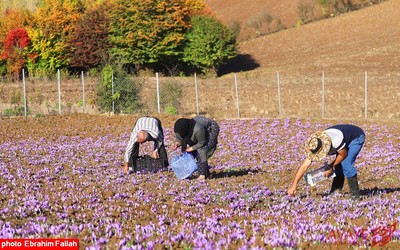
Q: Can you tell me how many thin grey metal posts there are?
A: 10